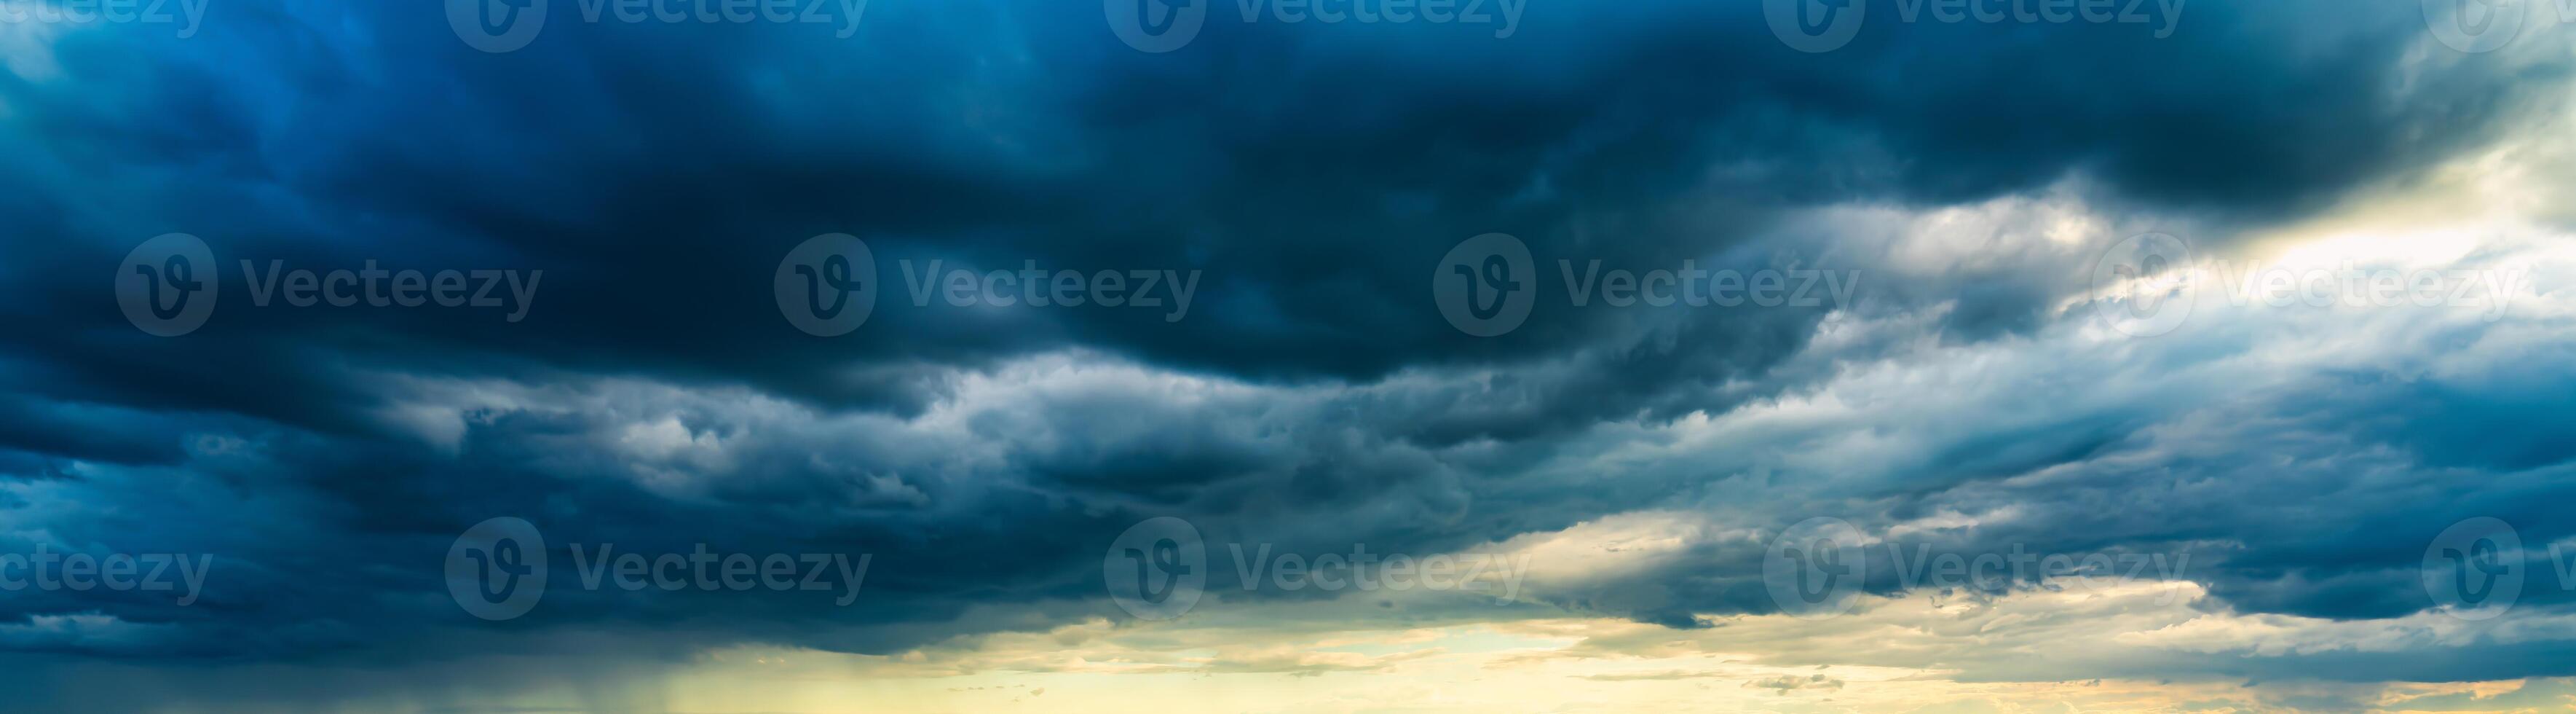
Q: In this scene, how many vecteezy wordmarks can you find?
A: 12